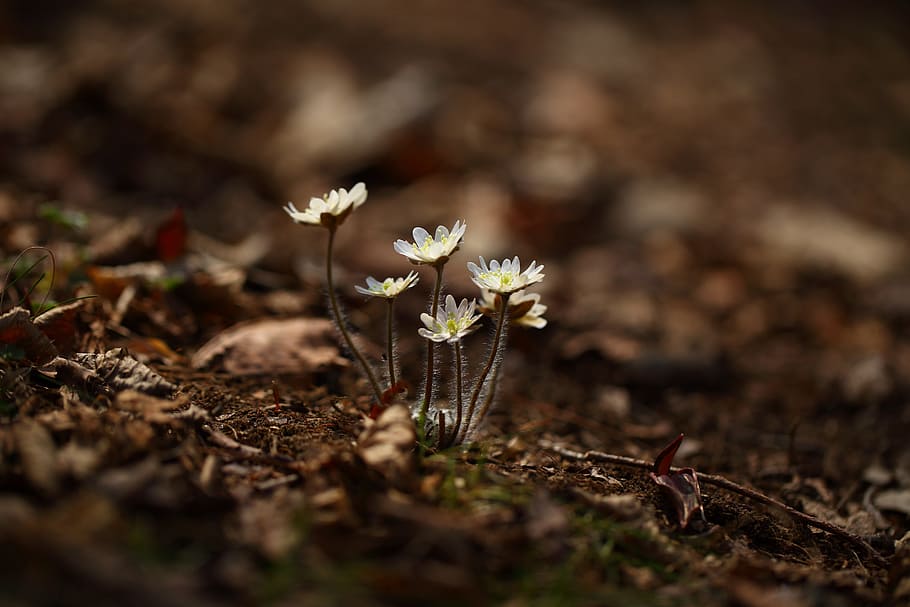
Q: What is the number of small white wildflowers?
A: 6